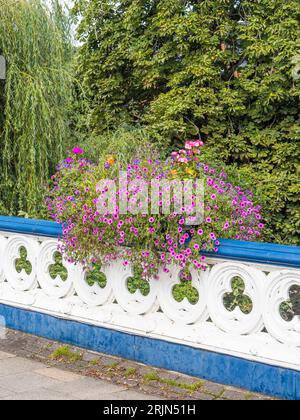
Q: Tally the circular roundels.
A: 7